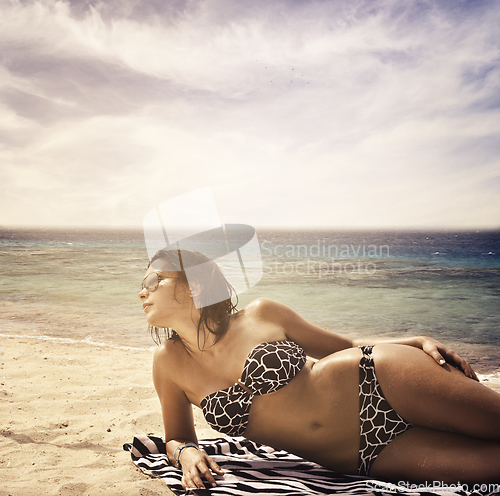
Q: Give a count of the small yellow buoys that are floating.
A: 2